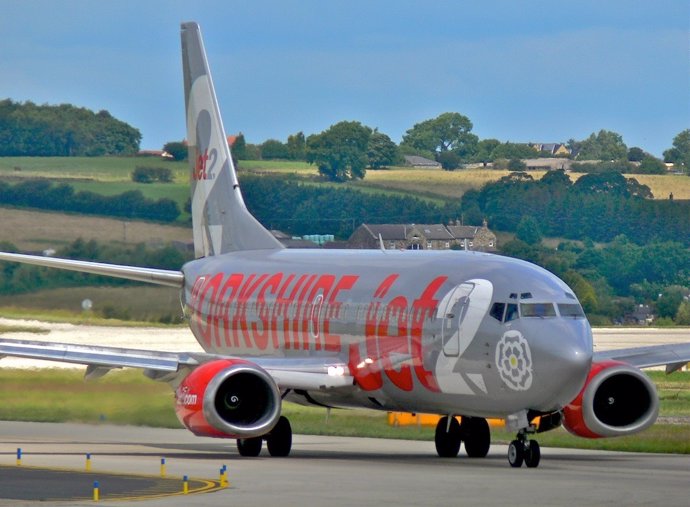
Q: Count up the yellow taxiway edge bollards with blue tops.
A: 7